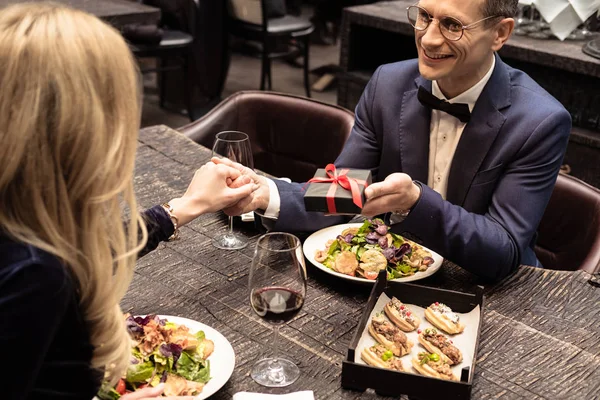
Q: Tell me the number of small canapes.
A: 6